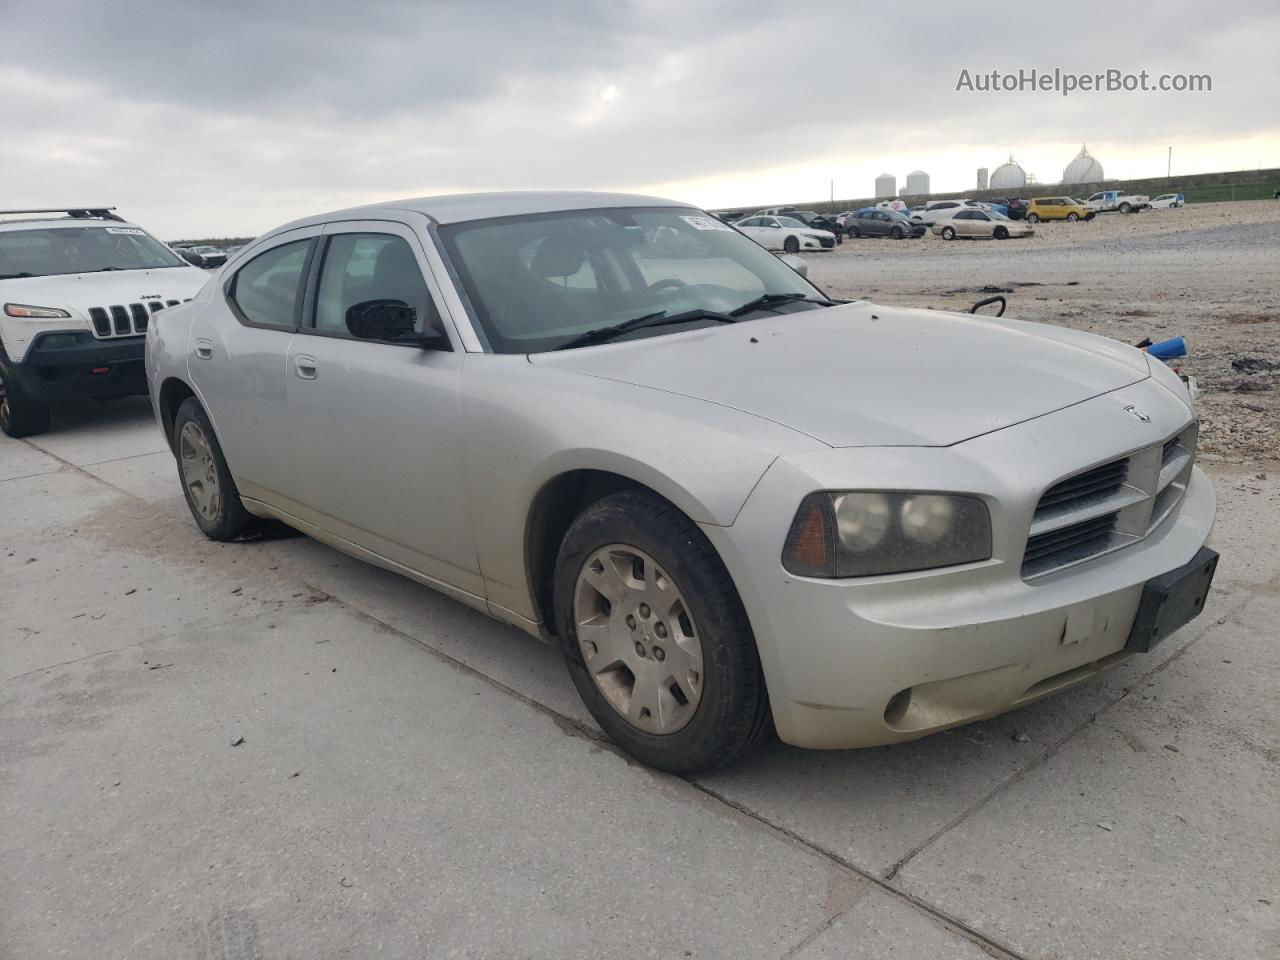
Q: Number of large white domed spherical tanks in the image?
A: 2